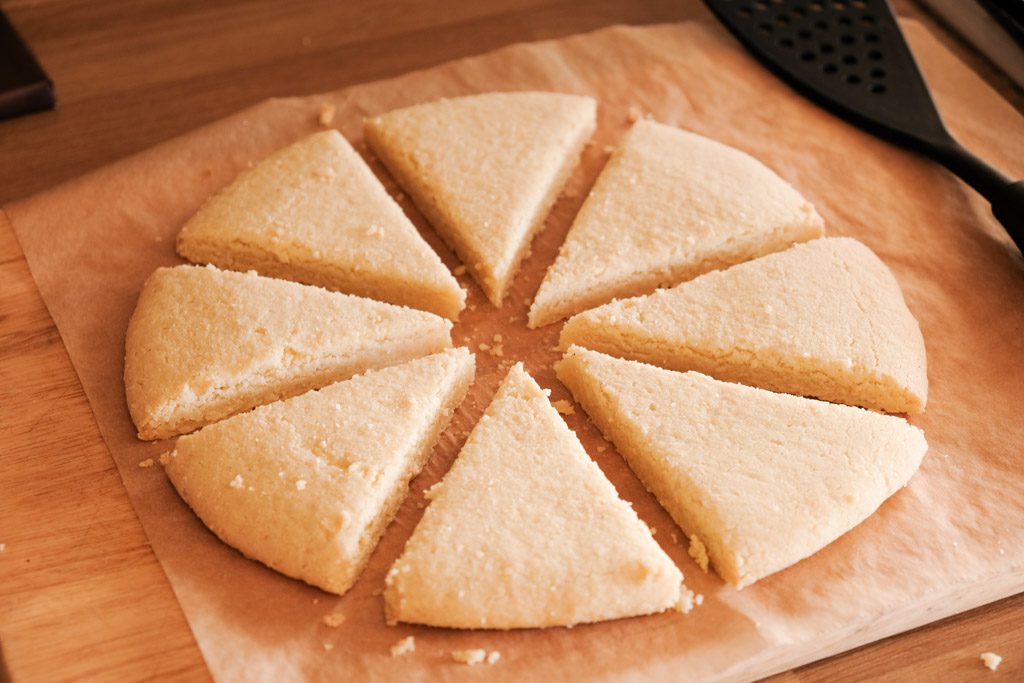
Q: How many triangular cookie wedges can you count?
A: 8